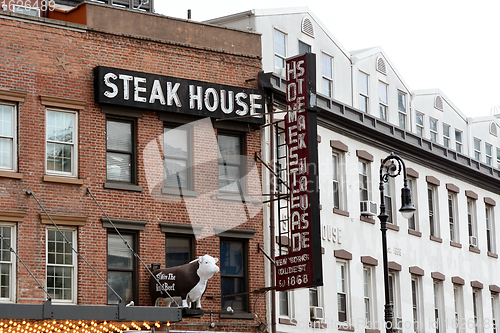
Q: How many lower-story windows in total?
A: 15